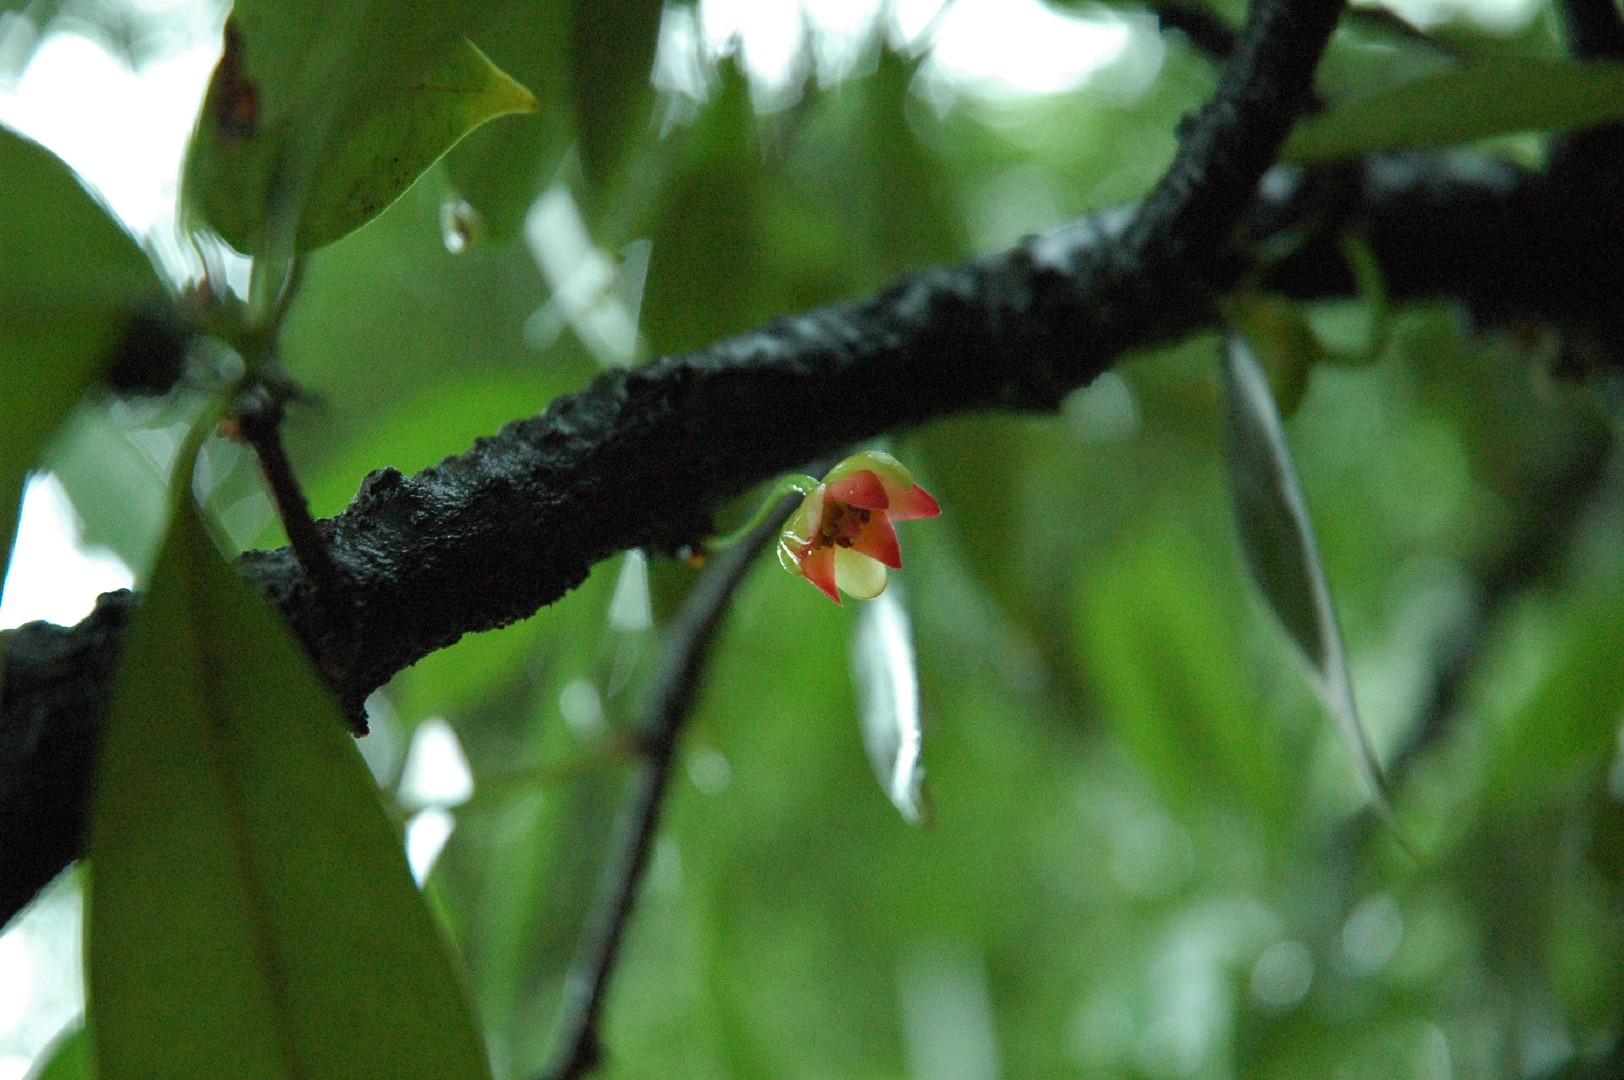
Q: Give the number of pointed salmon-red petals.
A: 4